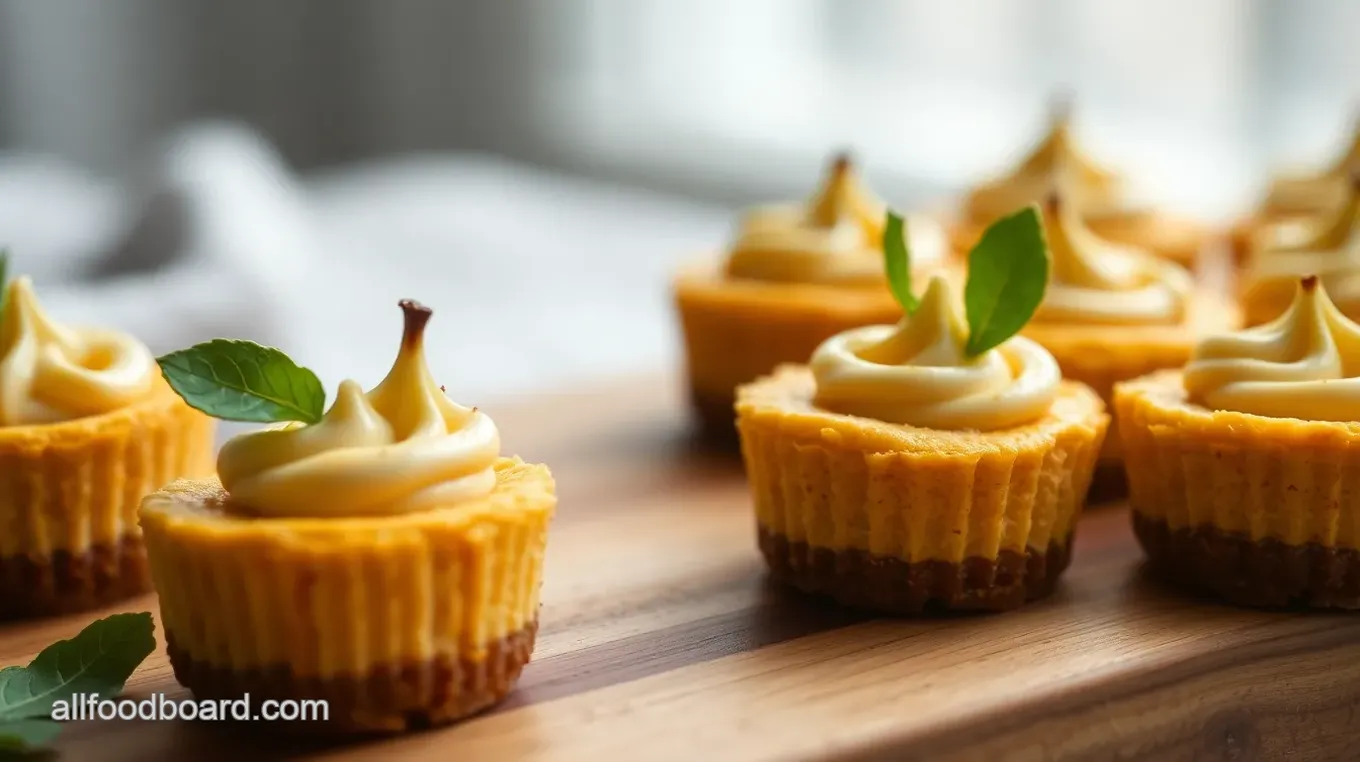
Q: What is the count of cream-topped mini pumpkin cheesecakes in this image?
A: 9